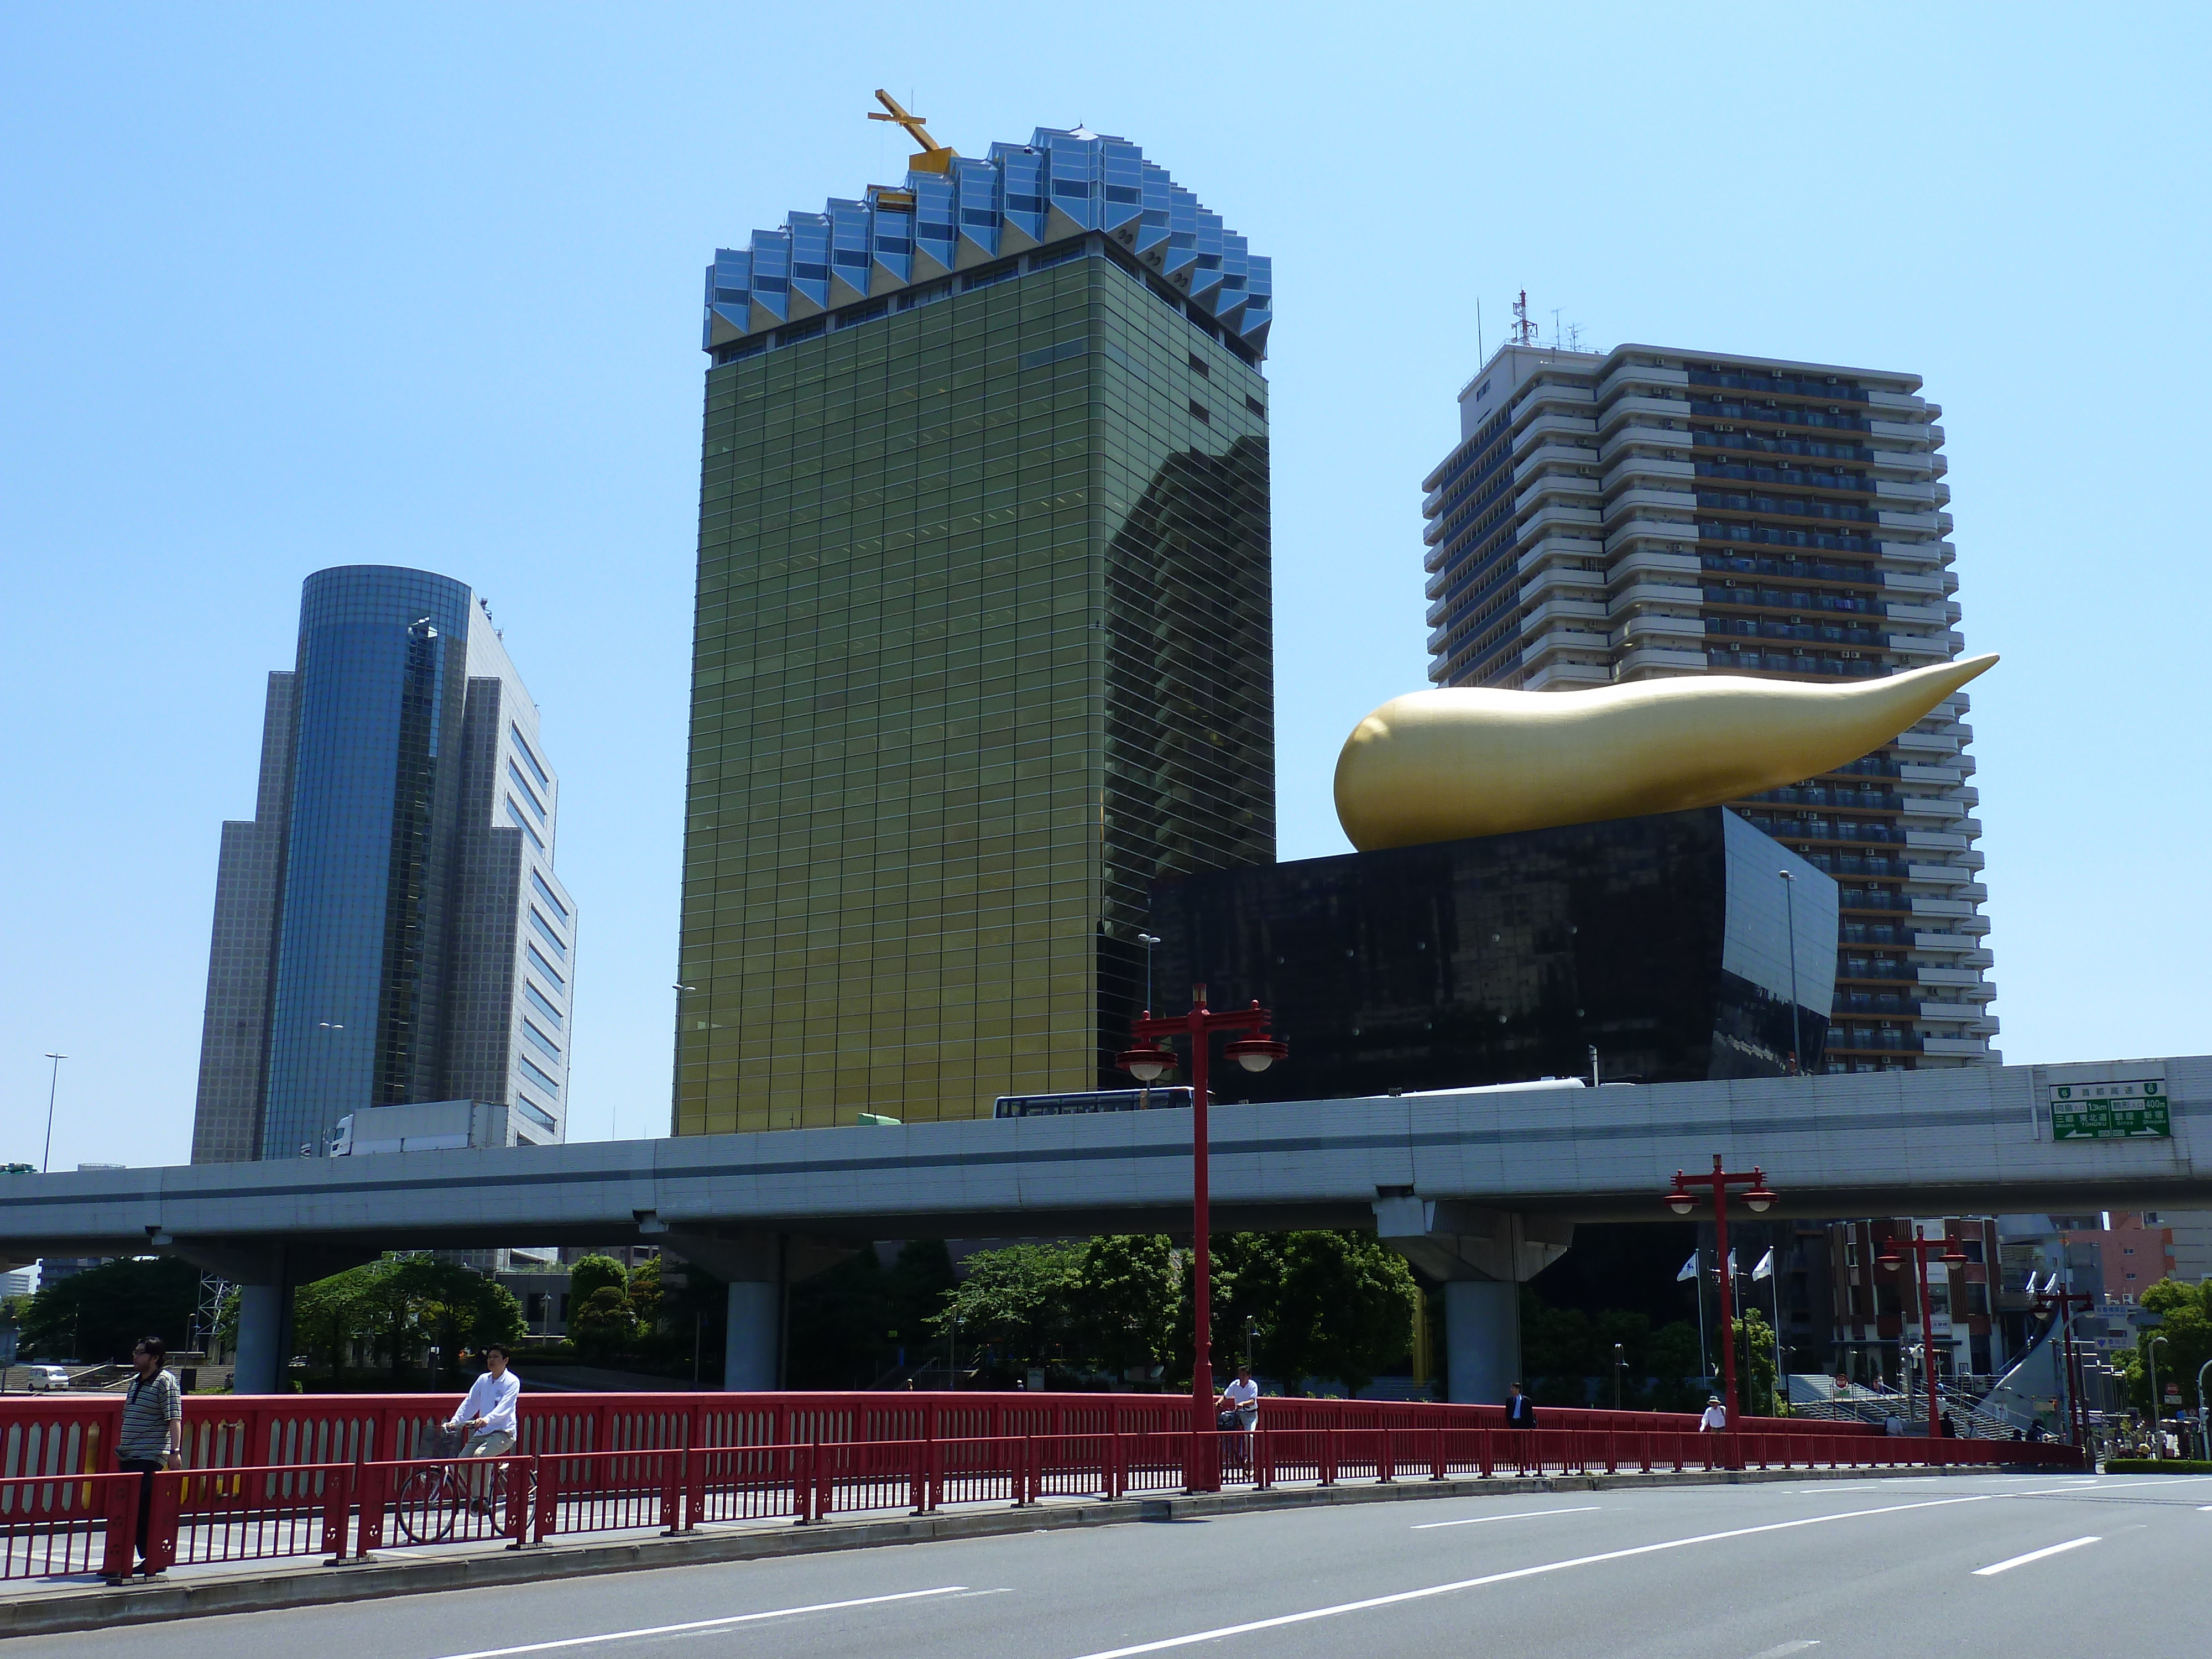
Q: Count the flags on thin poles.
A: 3